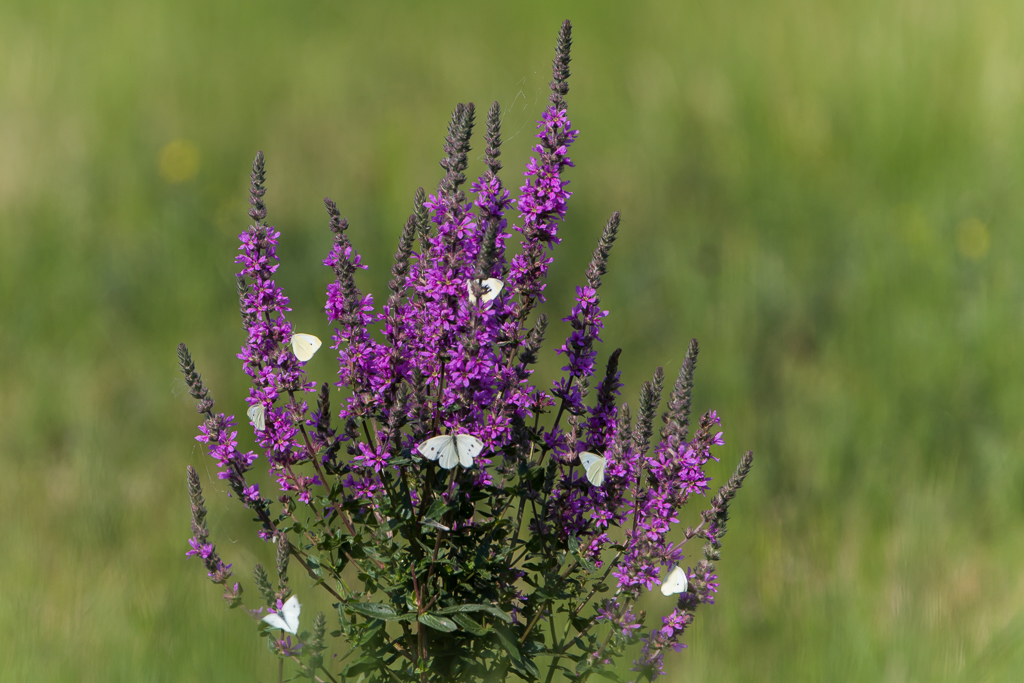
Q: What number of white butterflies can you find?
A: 7